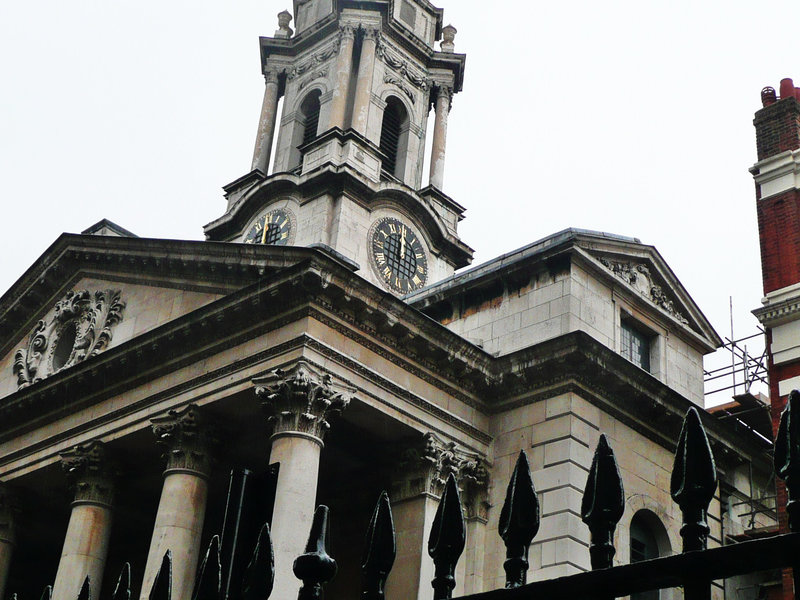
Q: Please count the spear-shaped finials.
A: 13